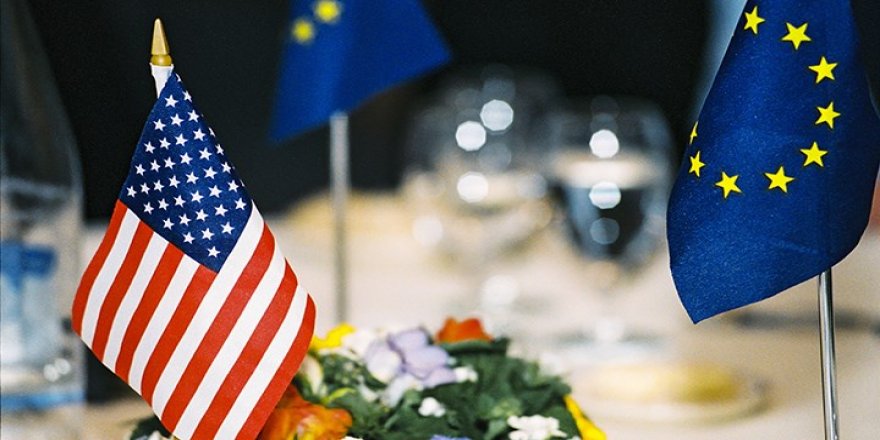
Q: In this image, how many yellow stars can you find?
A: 11